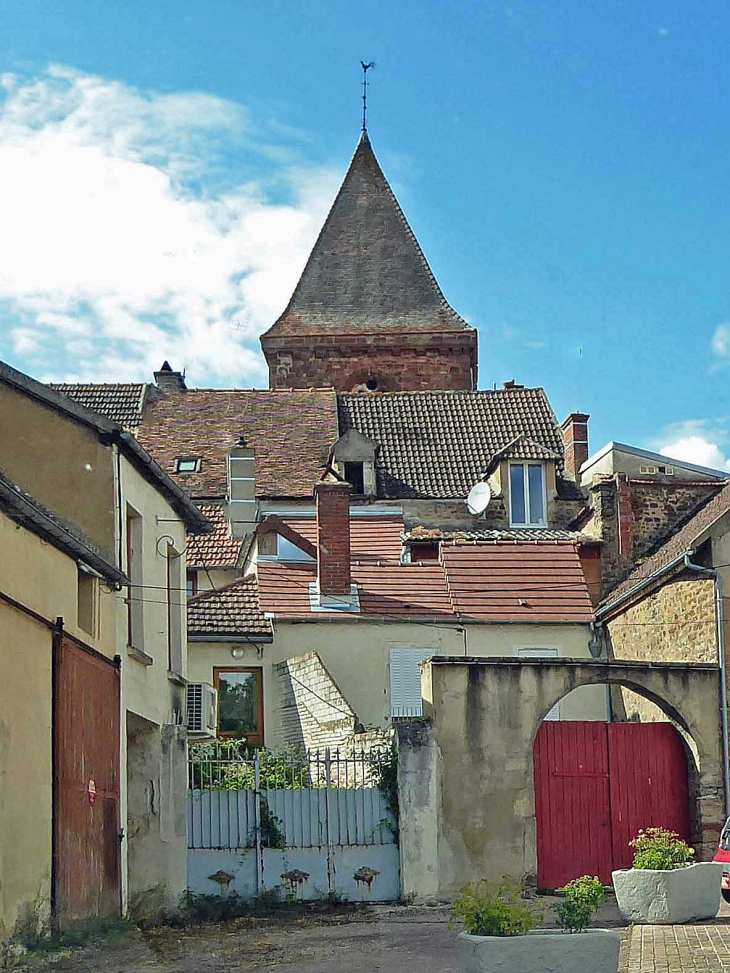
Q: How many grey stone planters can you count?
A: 2